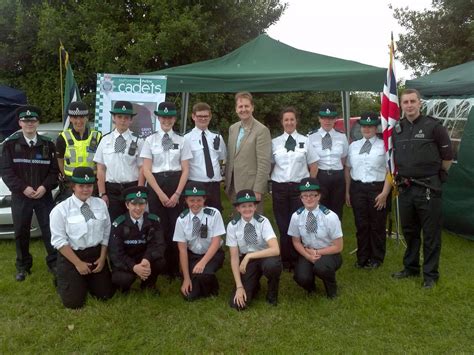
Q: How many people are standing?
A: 10